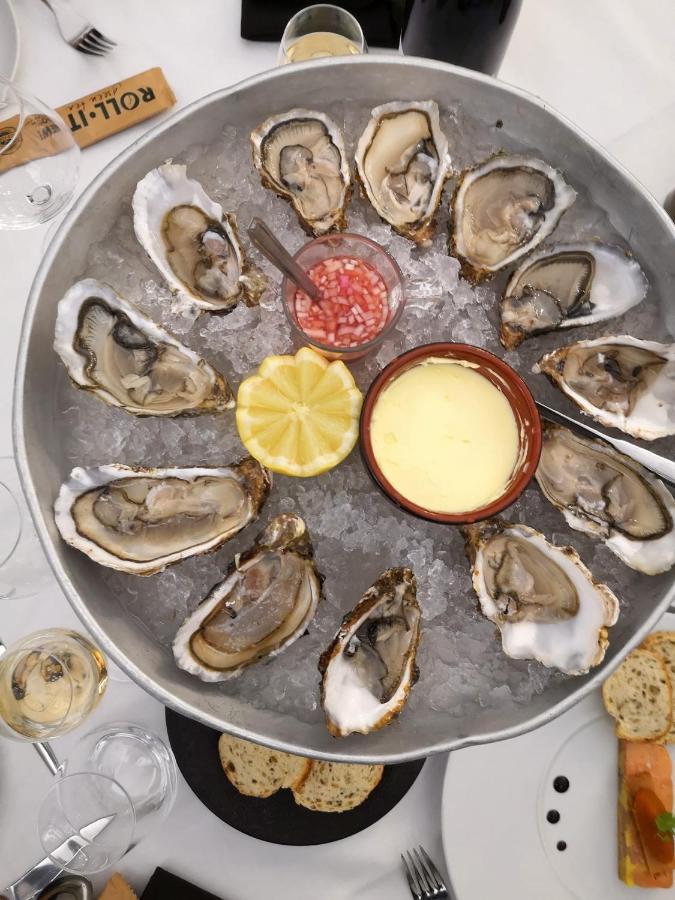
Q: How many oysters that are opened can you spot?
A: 12